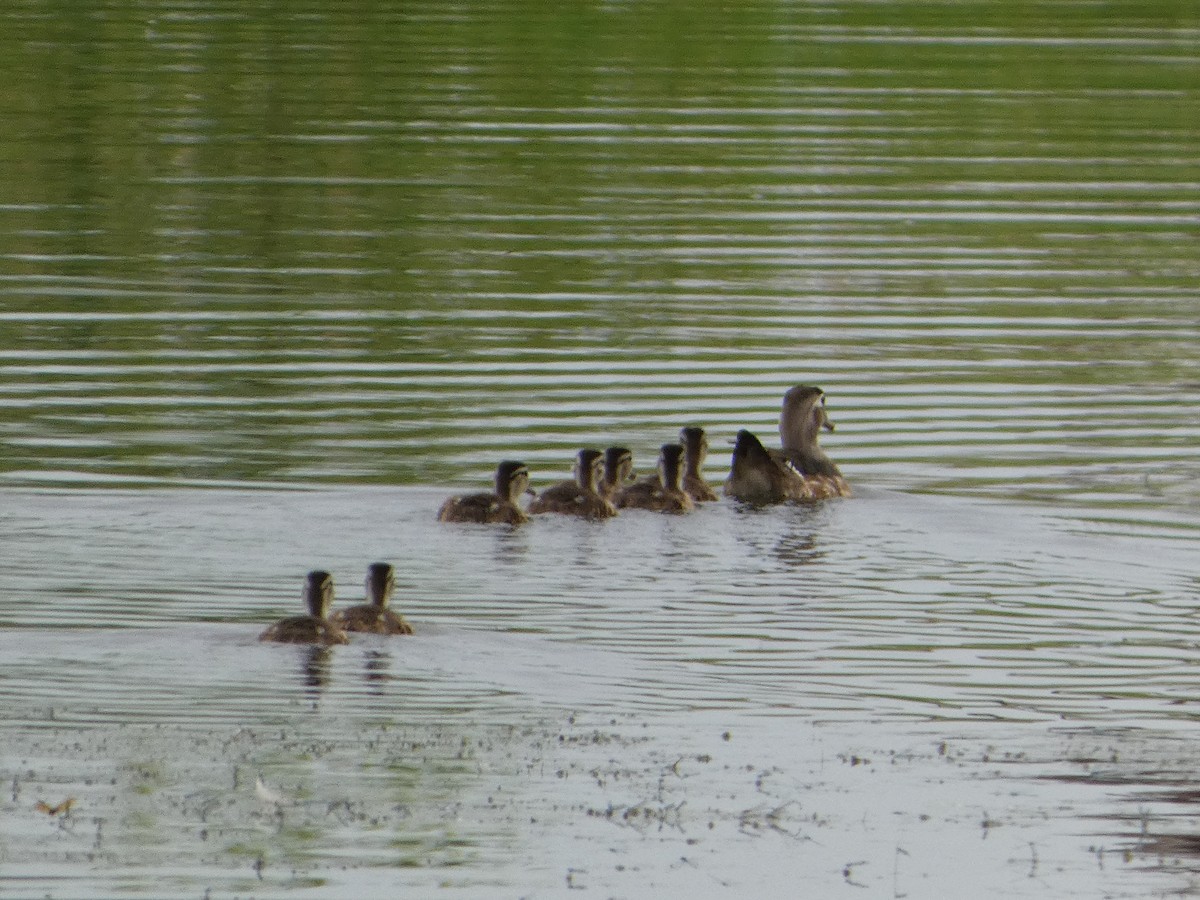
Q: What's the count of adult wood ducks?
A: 1